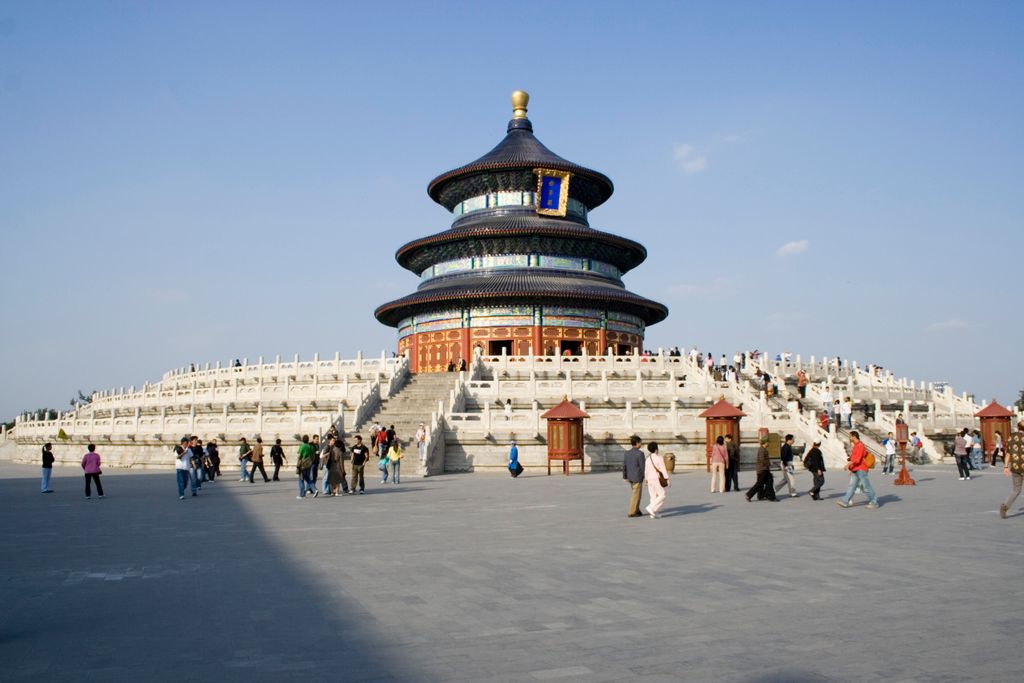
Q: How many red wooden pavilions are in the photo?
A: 3